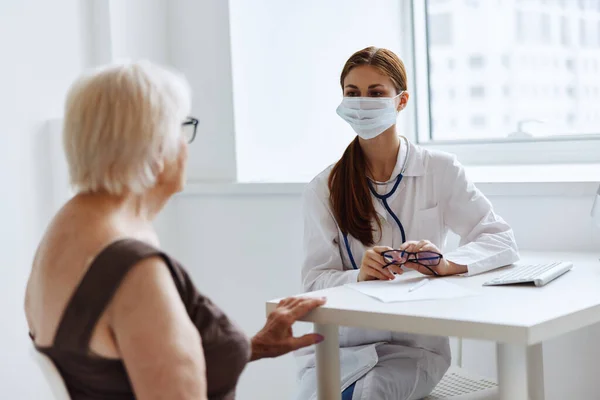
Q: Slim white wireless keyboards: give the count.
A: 1